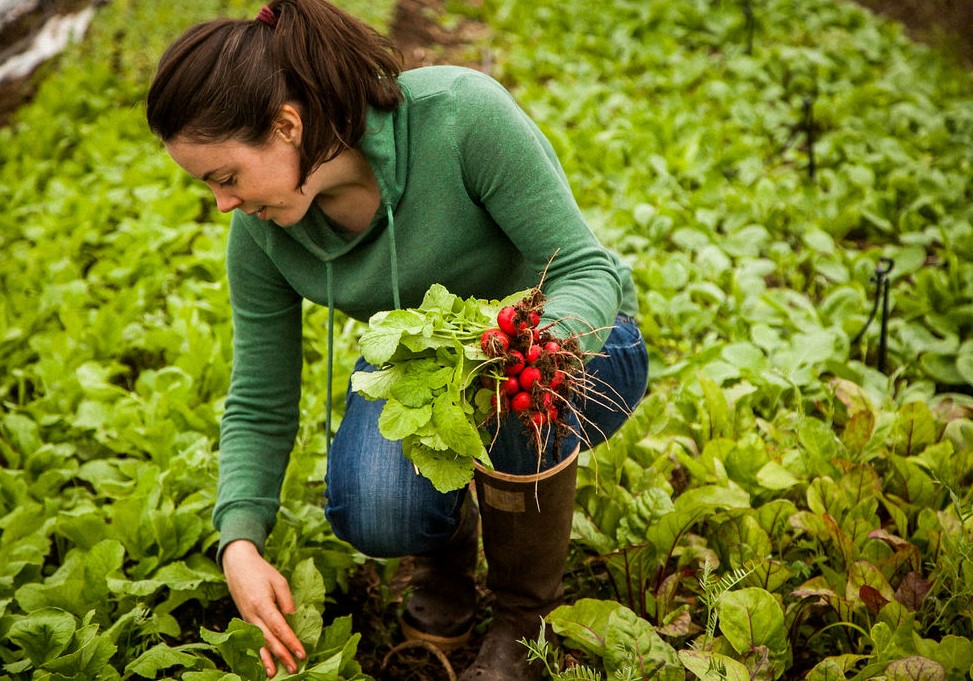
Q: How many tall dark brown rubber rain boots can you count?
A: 2